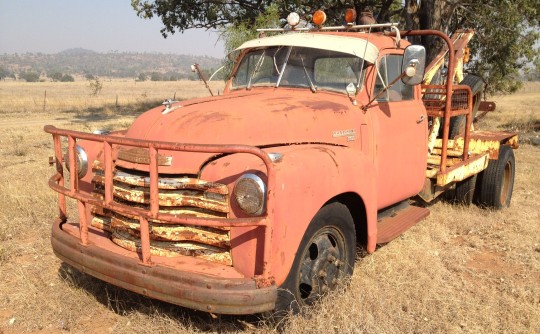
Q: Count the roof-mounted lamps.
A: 3